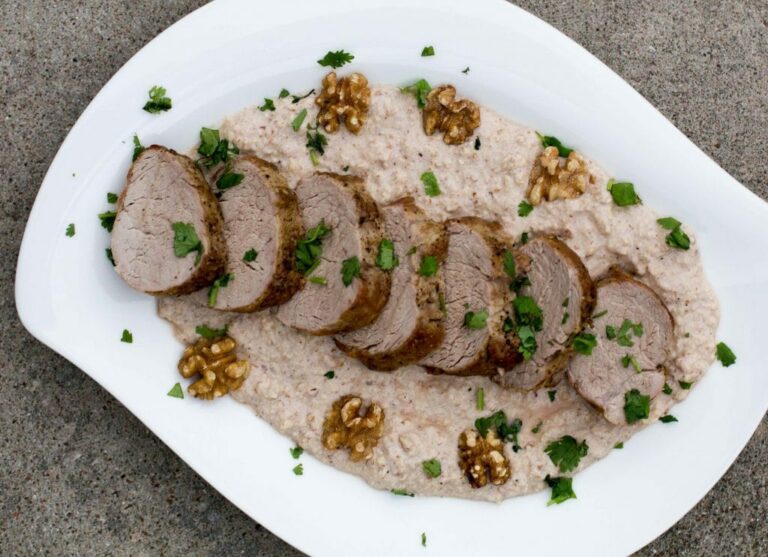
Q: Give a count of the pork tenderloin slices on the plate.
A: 7